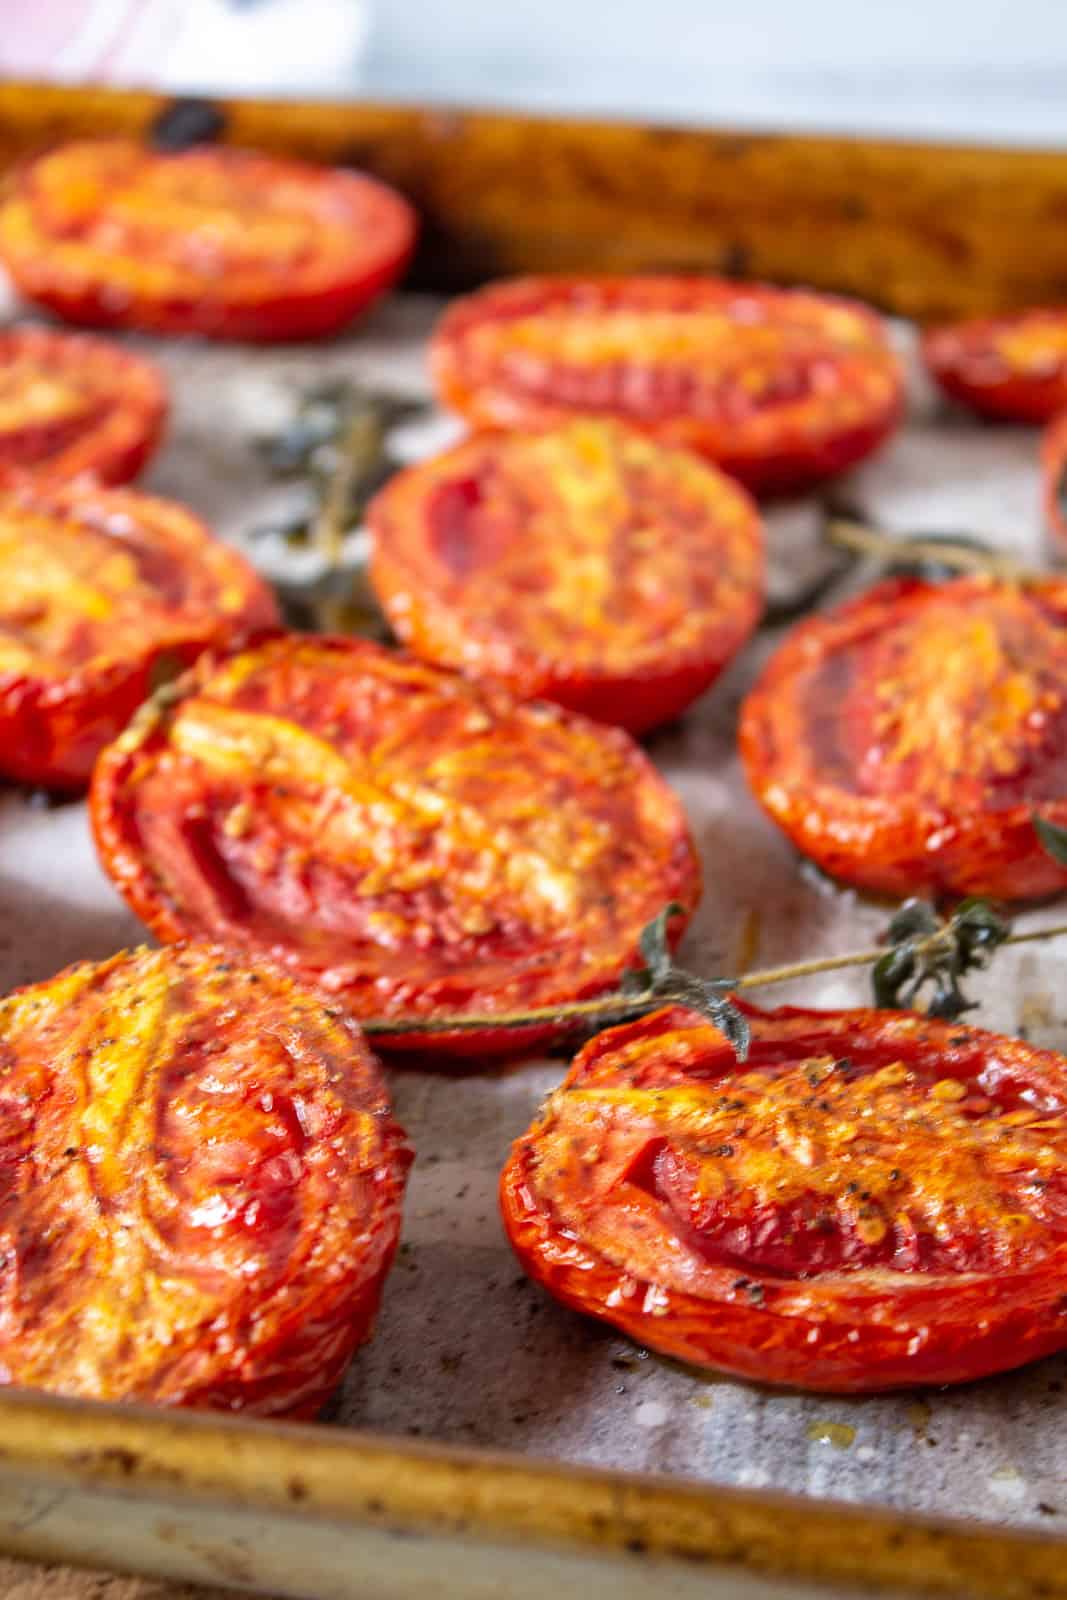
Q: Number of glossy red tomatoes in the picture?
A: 11